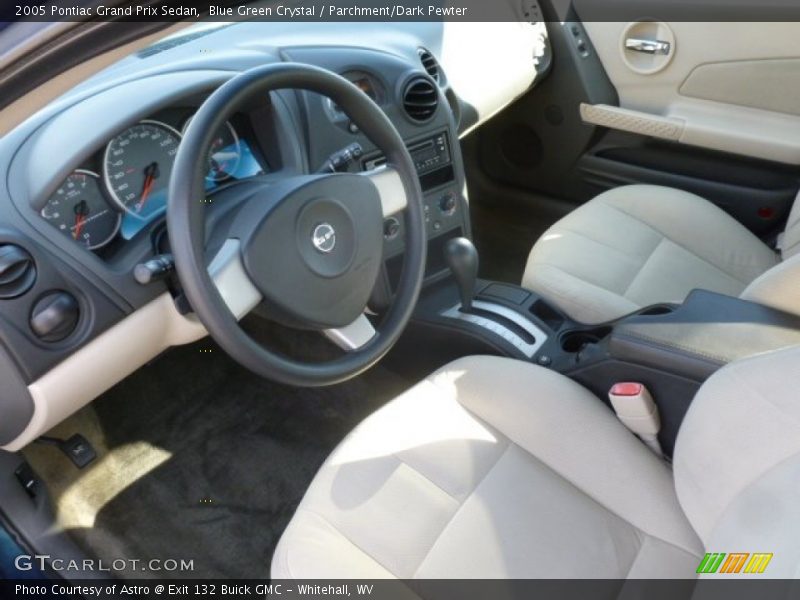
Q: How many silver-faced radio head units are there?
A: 0